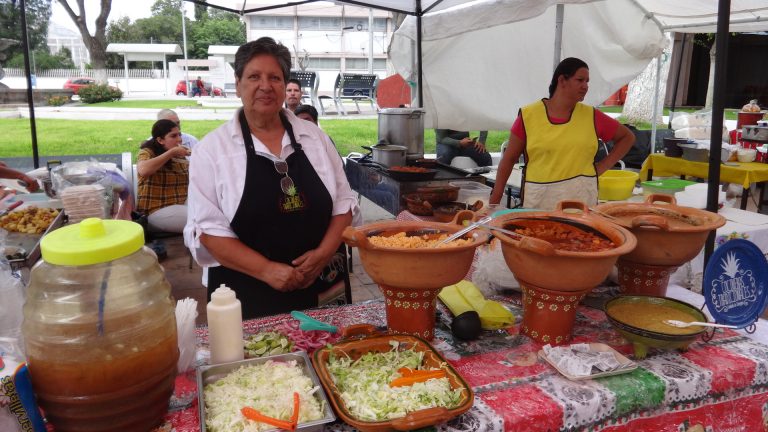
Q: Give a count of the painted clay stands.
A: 3